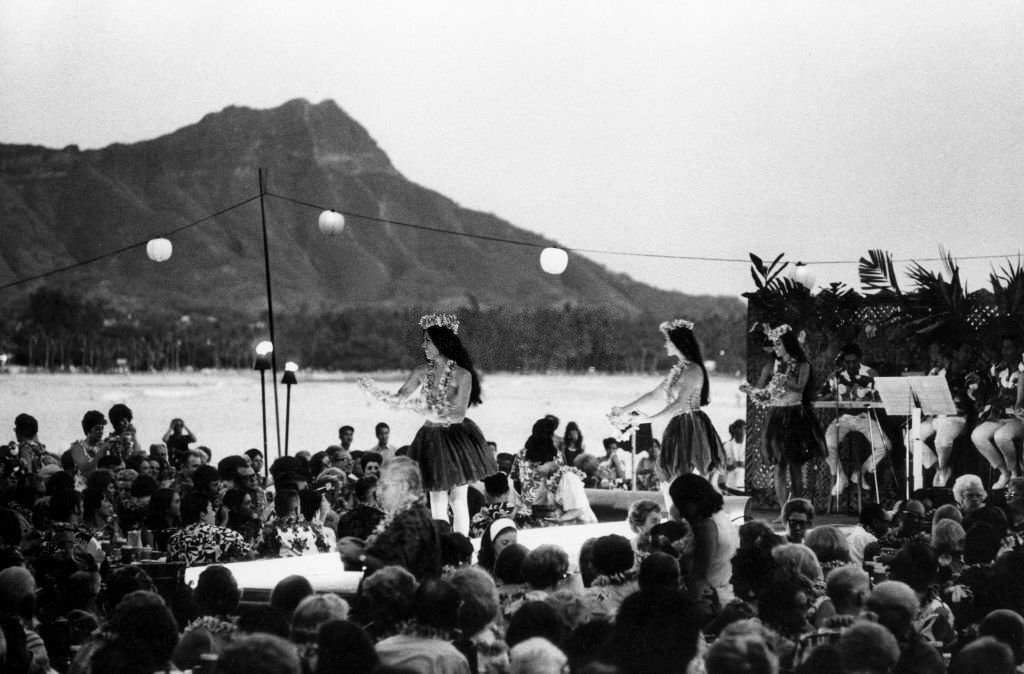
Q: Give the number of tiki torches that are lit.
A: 2